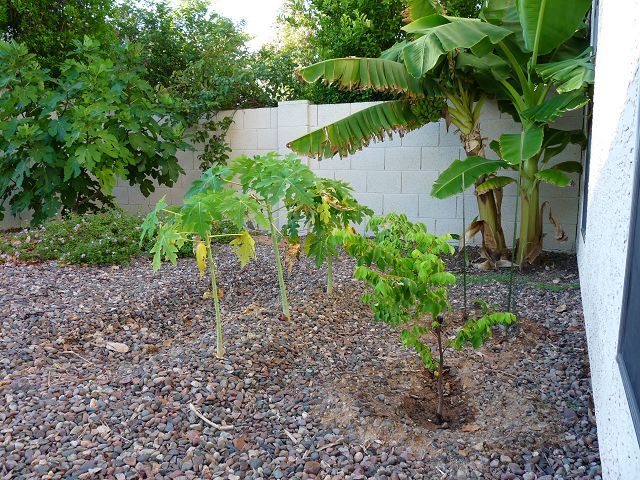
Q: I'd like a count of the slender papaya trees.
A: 3